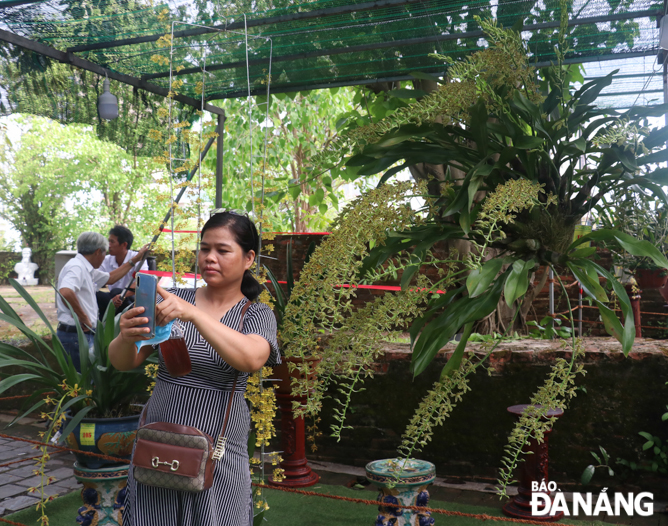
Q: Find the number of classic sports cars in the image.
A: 0